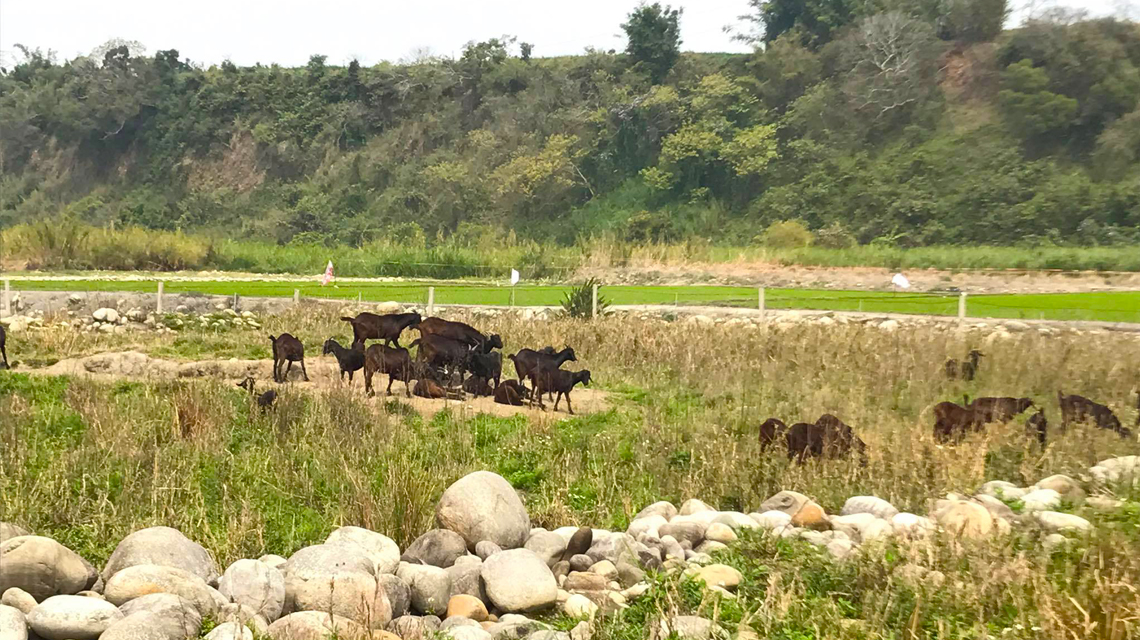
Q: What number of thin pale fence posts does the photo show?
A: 7